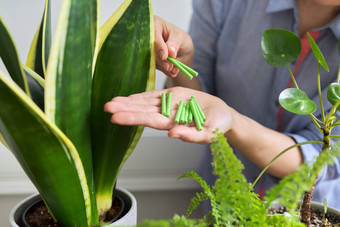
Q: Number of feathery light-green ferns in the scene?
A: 1